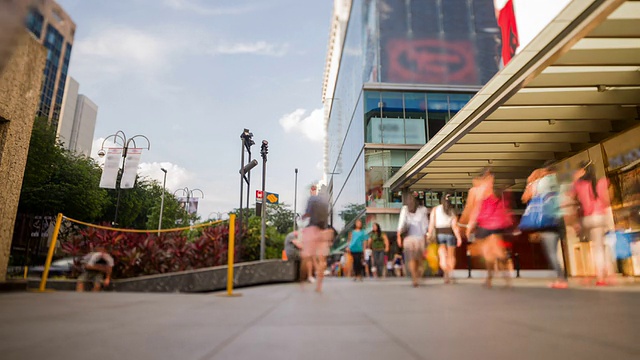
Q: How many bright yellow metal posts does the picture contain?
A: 2